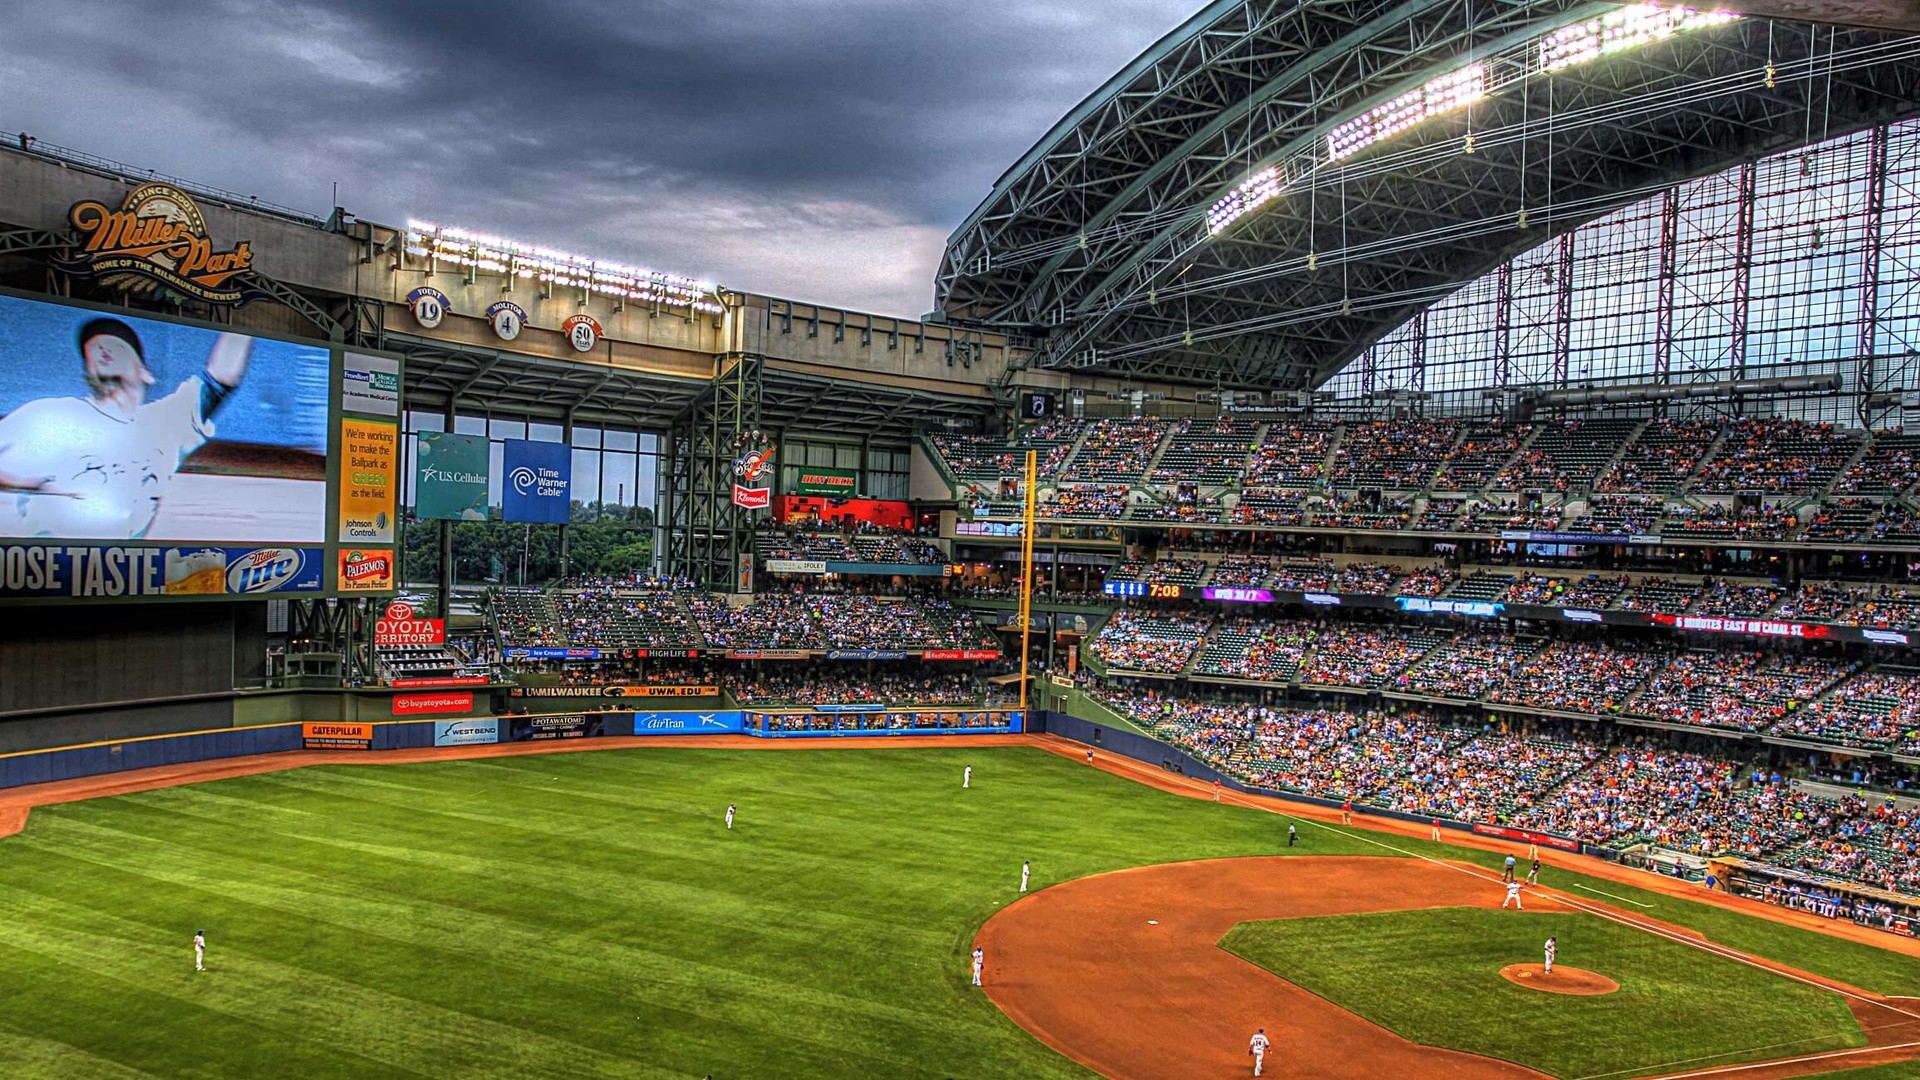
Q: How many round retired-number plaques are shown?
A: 3